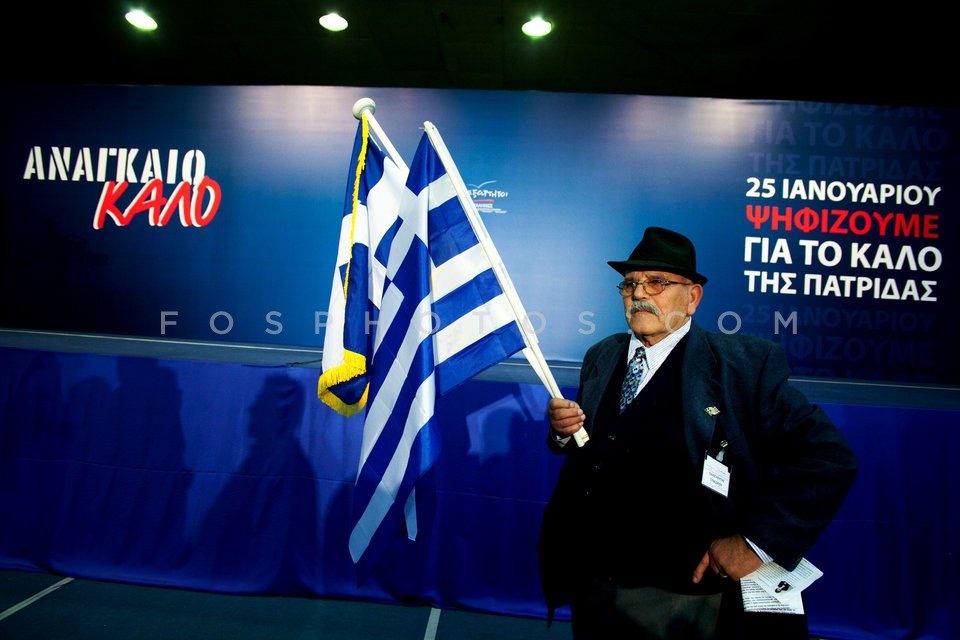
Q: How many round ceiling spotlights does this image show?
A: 3